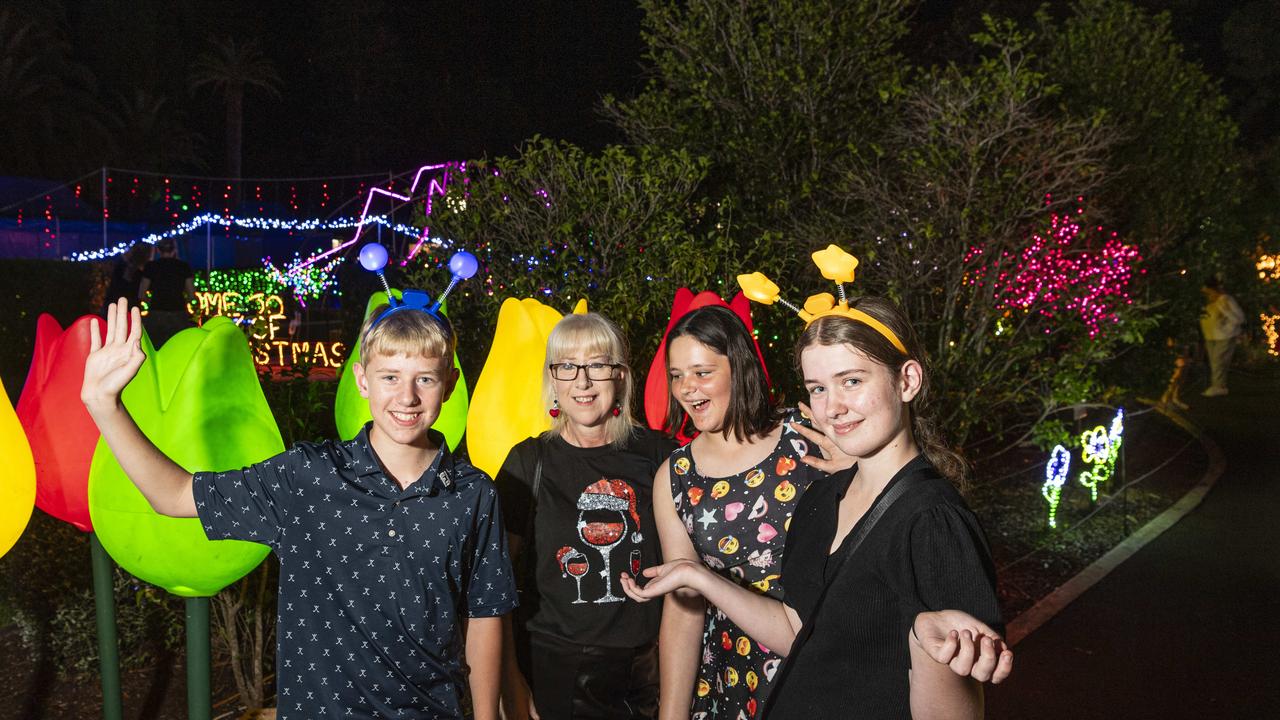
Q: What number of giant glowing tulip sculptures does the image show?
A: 6